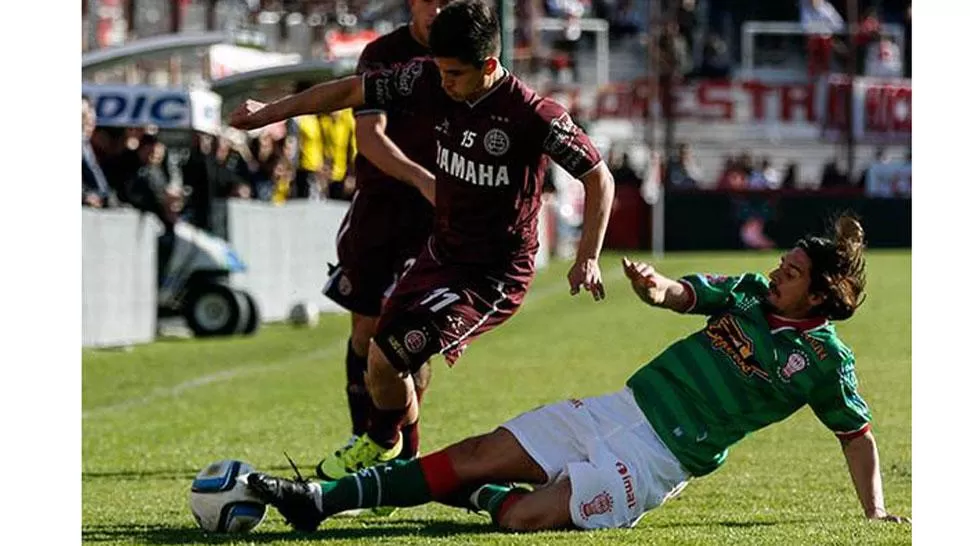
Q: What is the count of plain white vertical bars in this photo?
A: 2